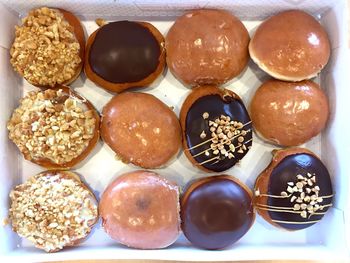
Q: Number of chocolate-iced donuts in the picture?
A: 4